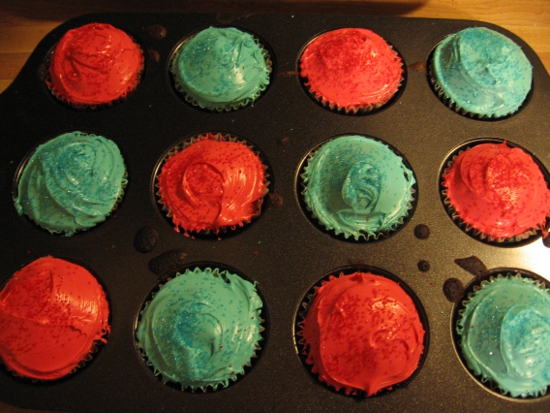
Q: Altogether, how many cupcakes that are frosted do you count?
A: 12